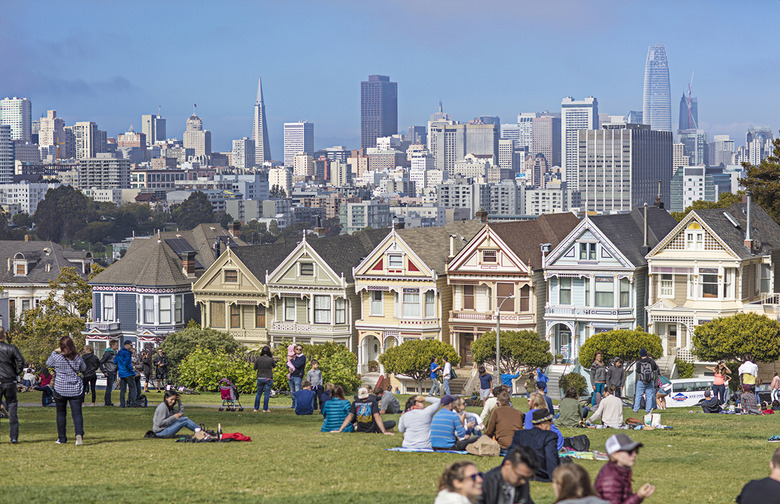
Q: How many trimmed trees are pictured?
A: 4